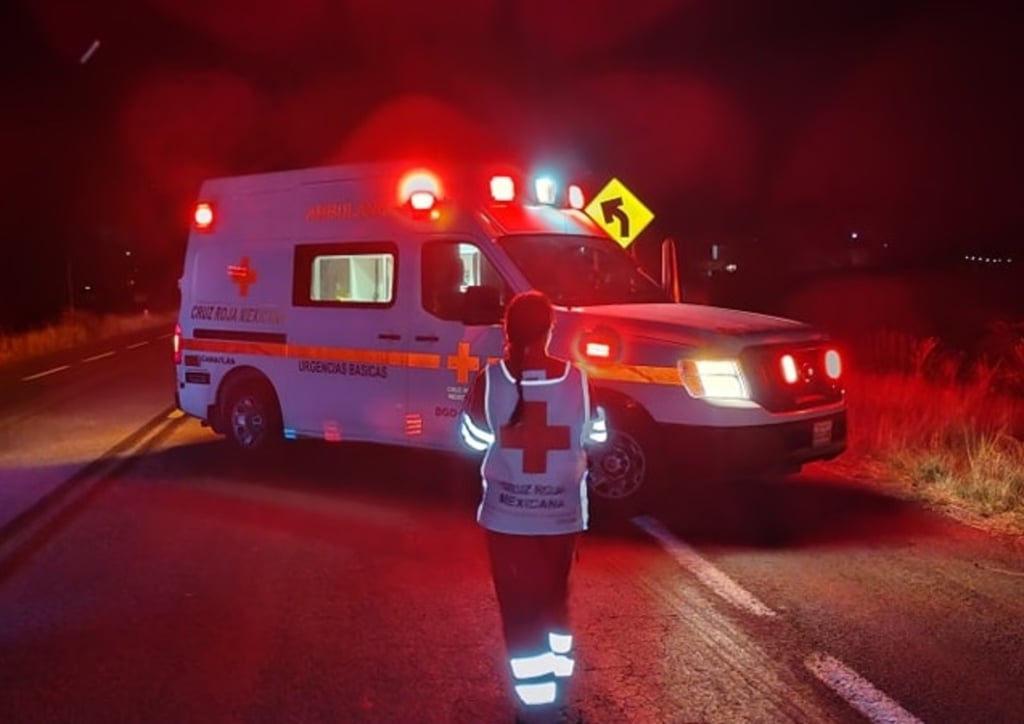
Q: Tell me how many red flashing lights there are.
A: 7